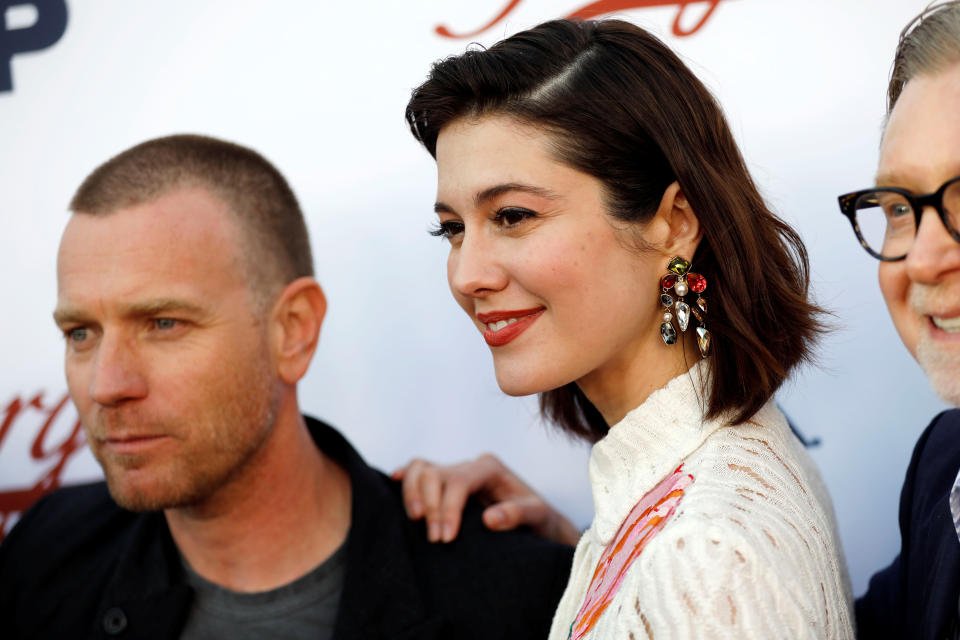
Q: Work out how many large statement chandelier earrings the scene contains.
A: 1